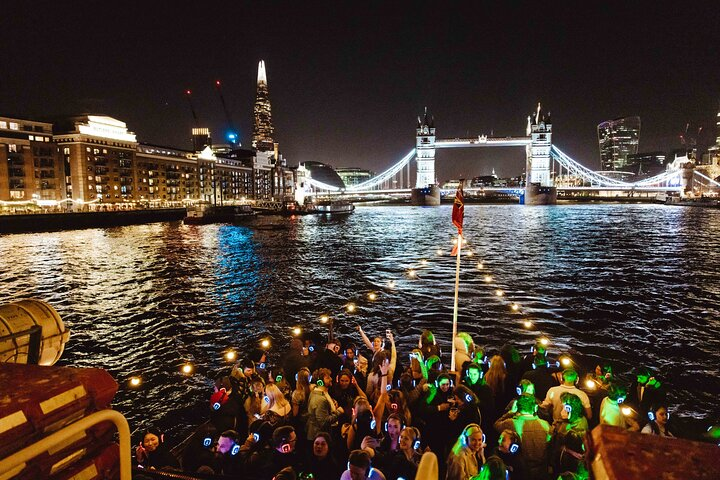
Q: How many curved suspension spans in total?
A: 2